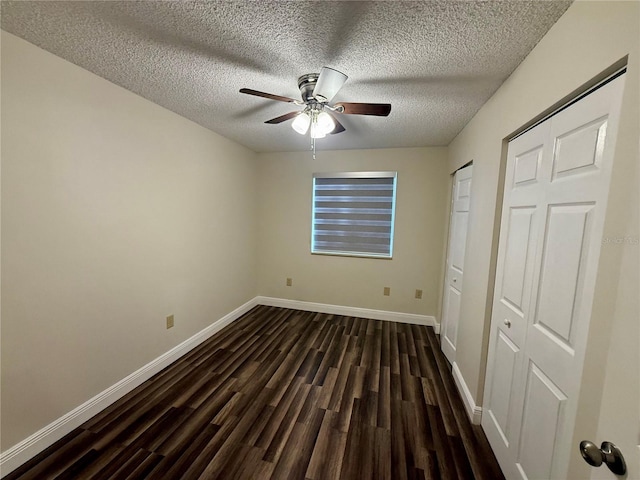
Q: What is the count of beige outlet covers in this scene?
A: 4